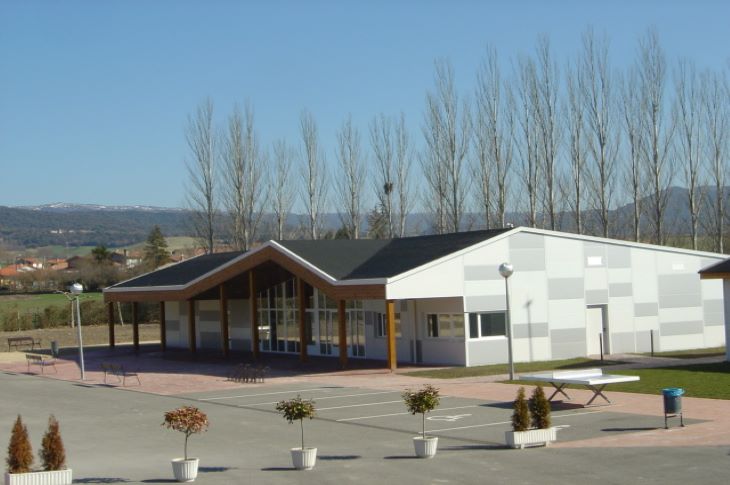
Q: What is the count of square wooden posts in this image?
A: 9